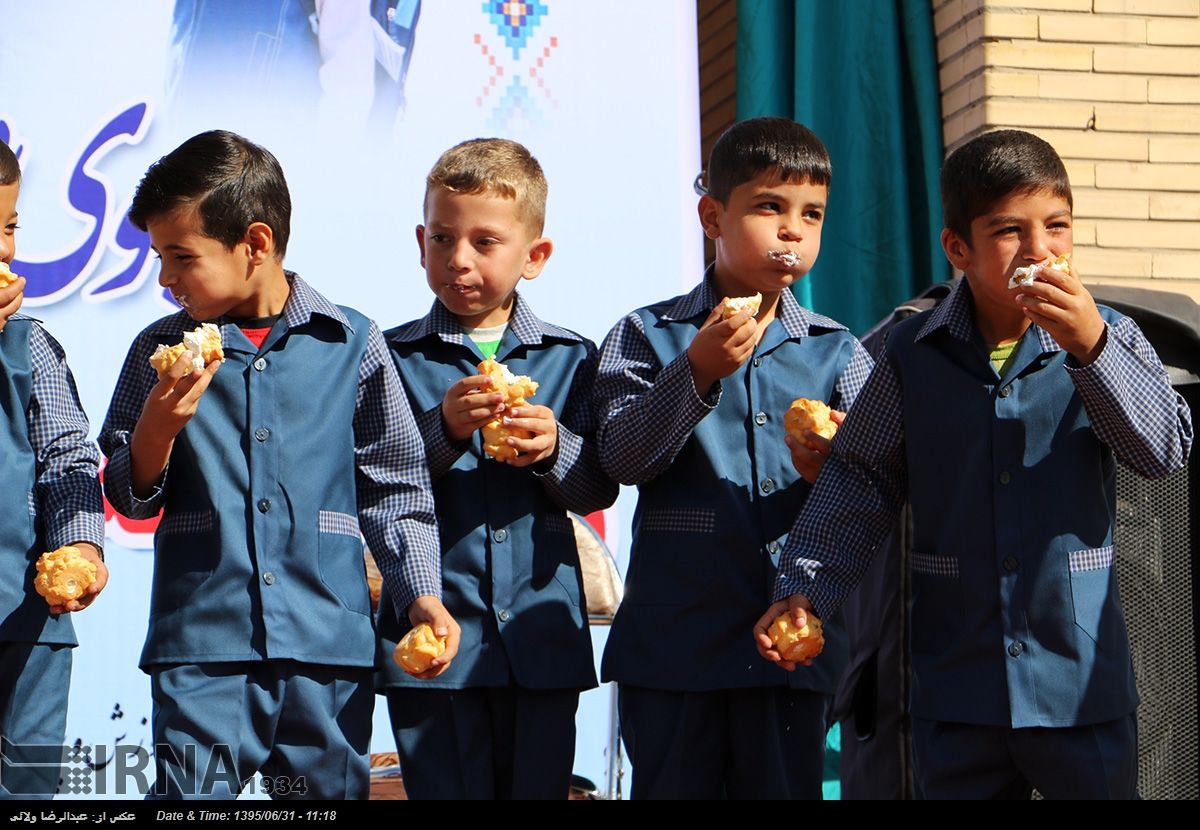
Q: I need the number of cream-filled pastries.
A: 10